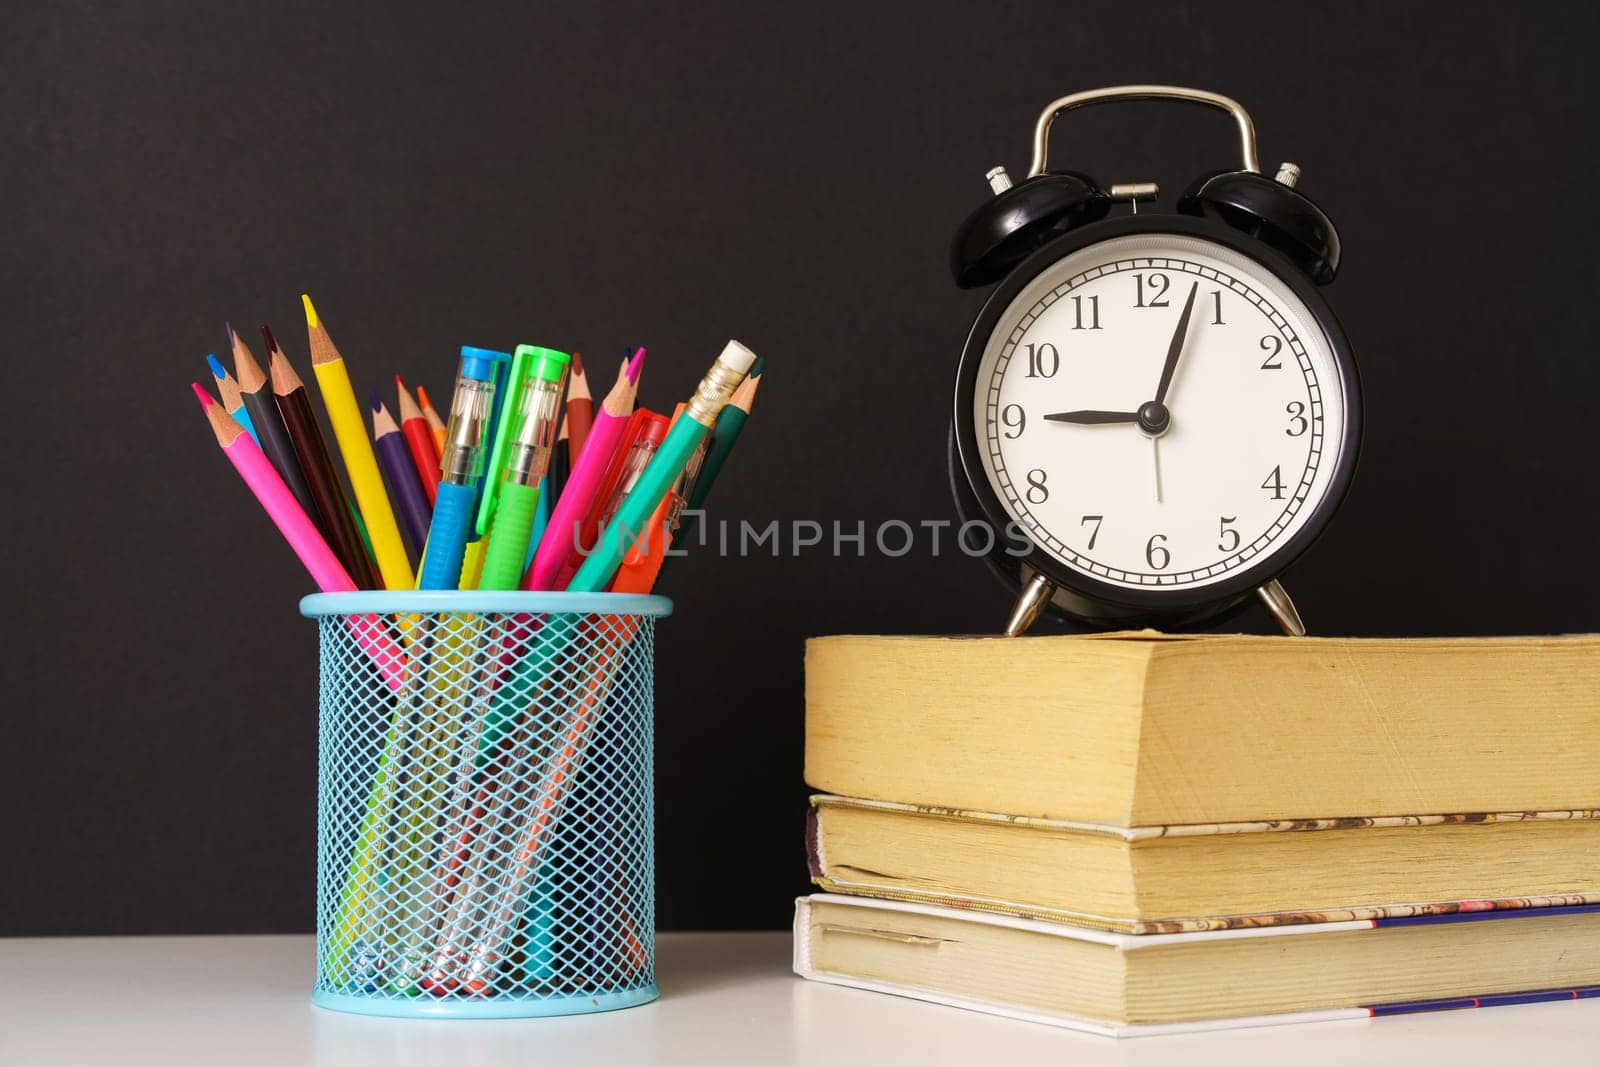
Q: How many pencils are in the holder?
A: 14